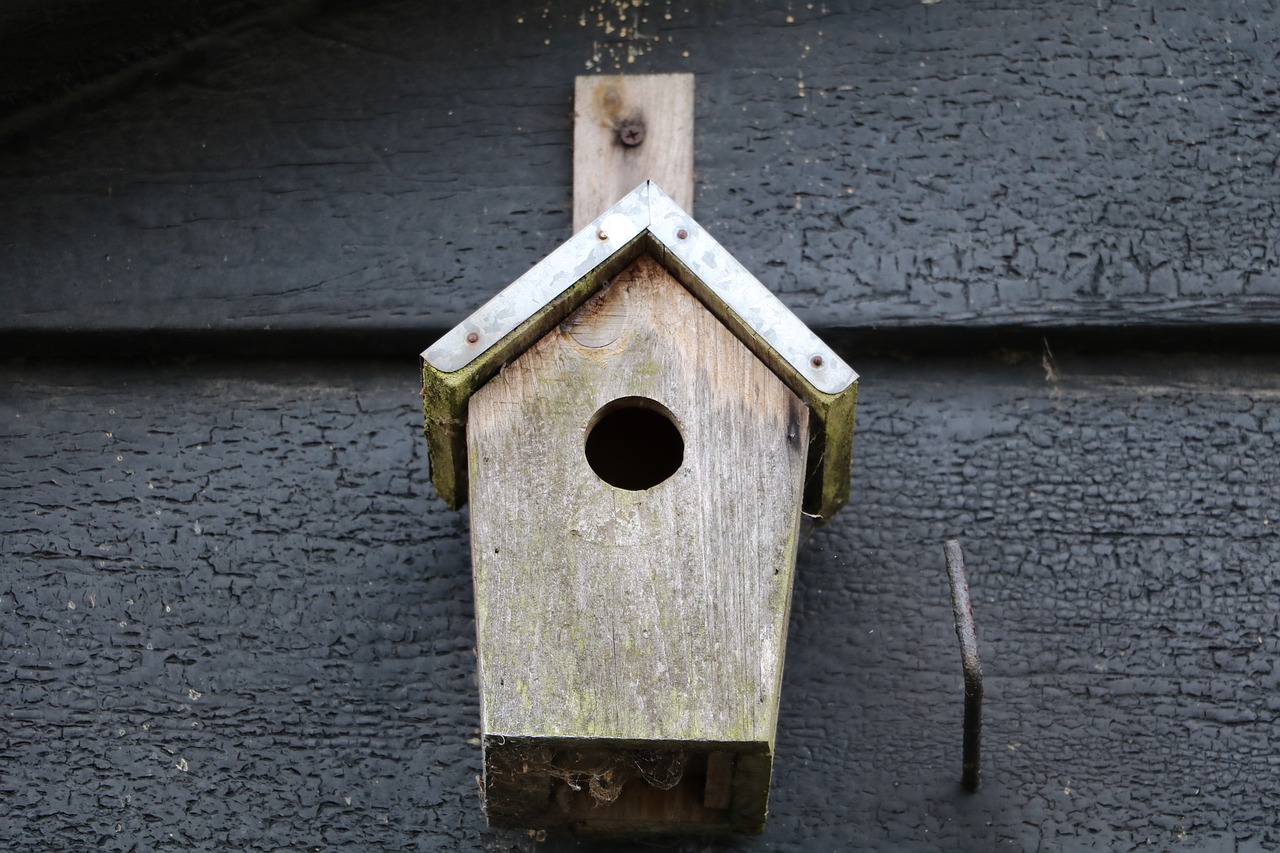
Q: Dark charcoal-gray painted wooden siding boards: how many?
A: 2